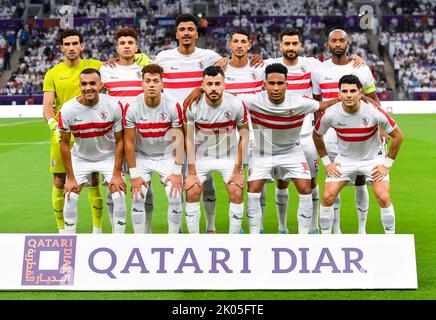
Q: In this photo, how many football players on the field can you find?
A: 11